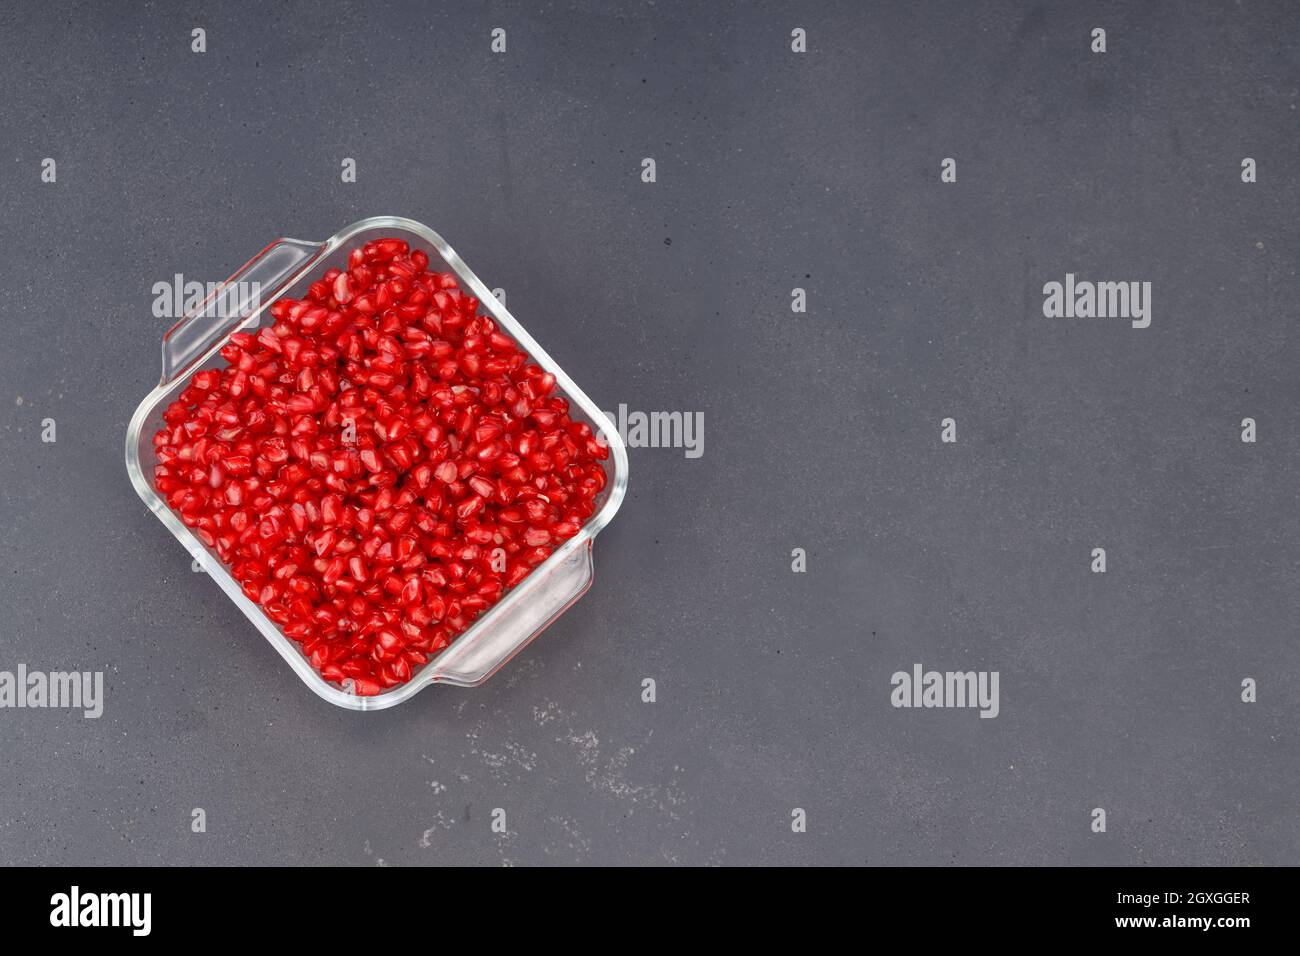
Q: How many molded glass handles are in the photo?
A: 2